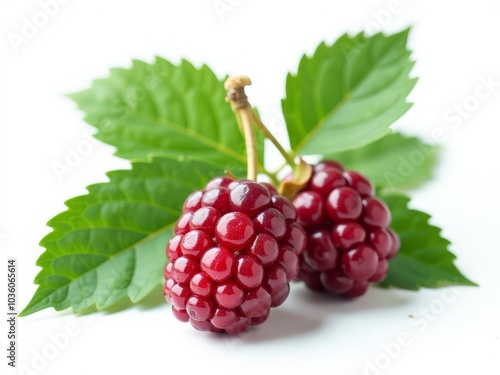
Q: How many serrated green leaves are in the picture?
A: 5